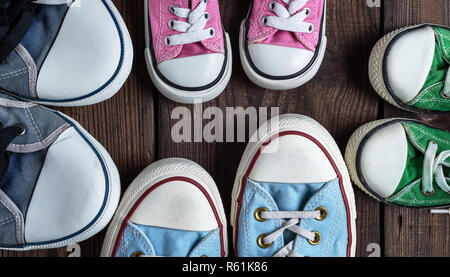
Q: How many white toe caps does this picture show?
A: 8